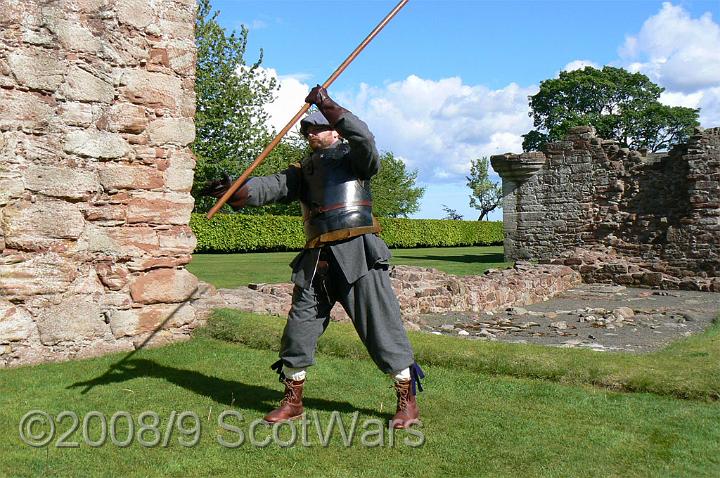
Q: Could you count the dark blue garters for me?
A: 2